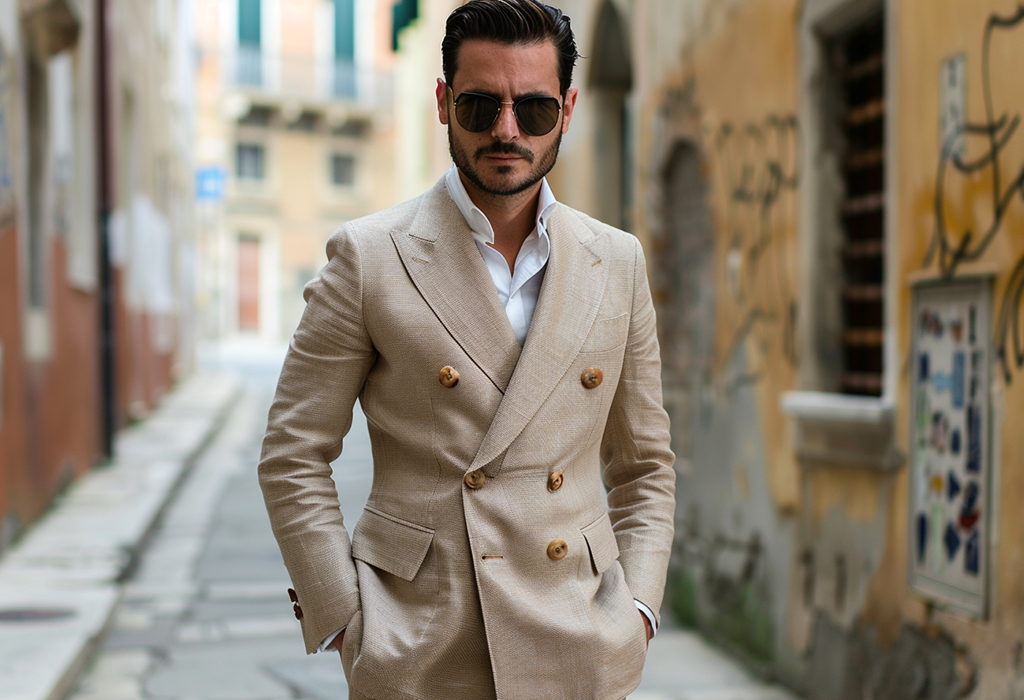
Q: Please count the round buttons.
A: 5